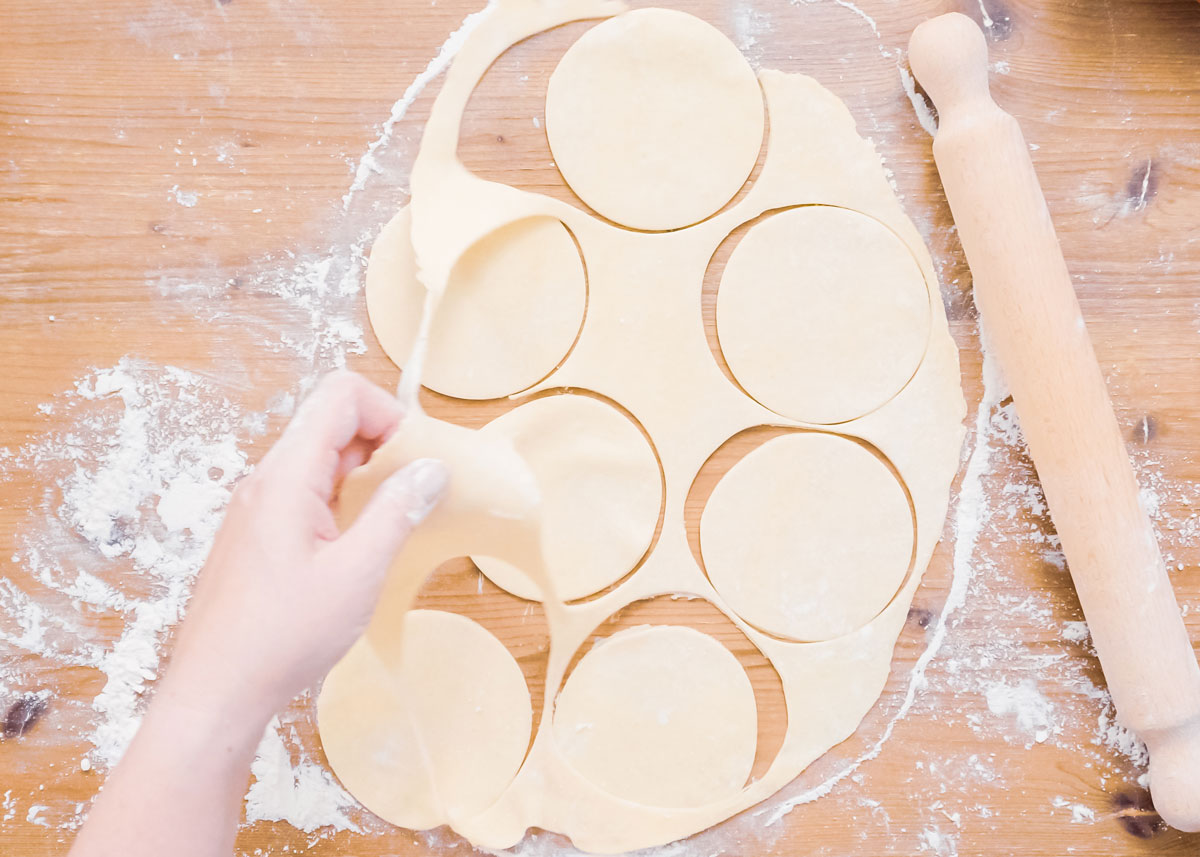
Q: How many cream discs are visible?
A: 7